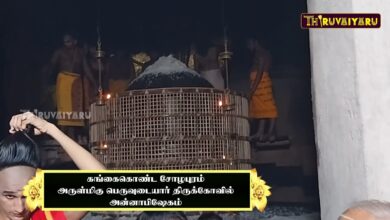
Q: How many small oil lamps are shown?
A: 4